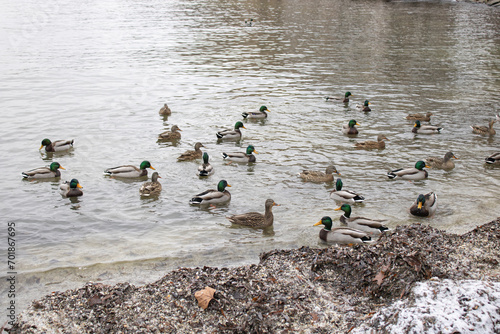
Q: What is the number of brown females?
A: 10